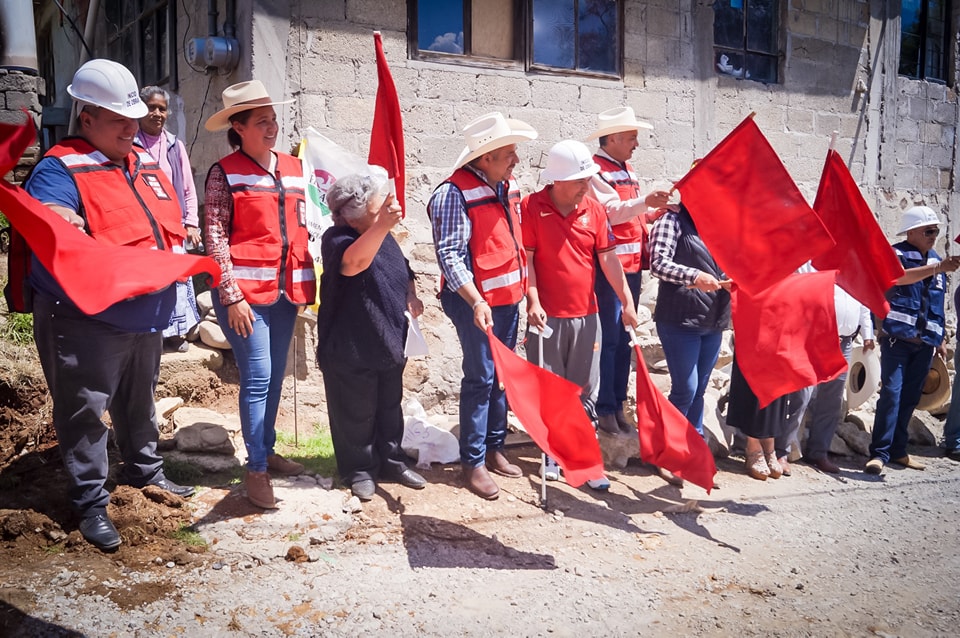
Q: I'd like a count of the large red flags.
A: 7